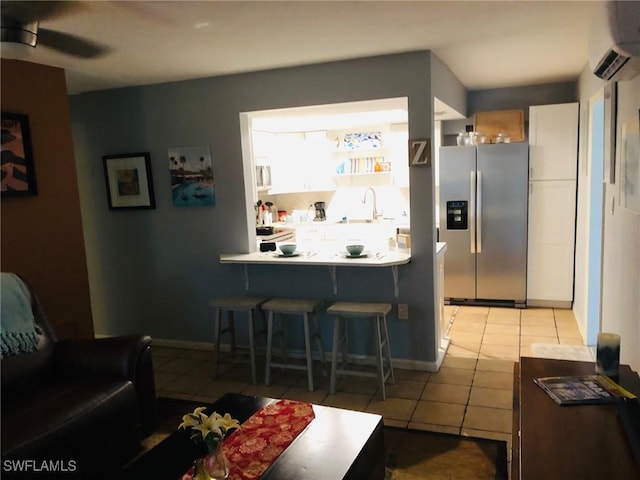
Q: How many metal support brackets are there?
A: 3